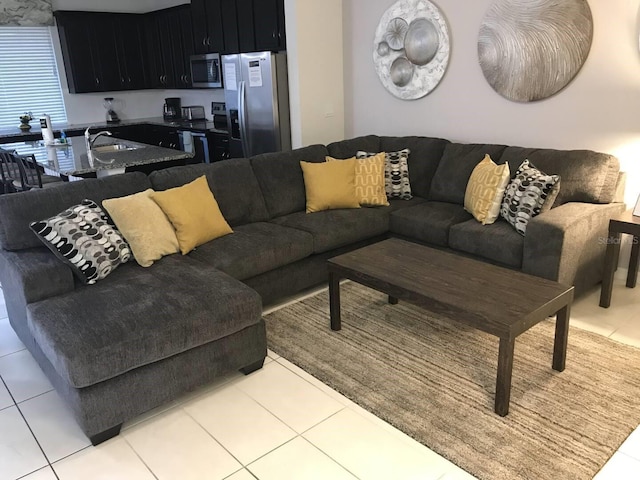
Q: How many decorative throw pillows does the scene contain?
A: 8